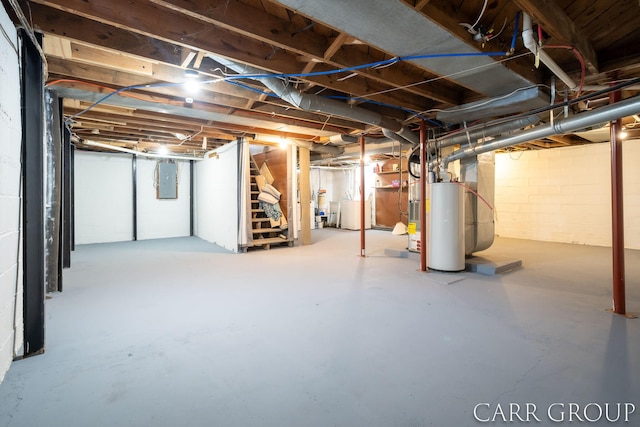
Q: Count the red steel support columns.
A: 3